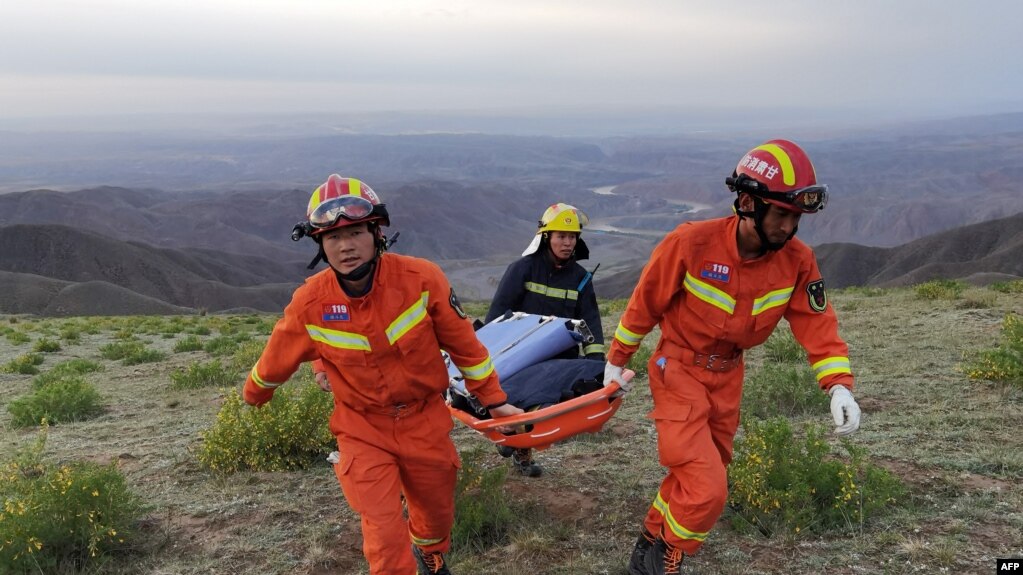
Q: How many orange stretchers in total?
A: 1